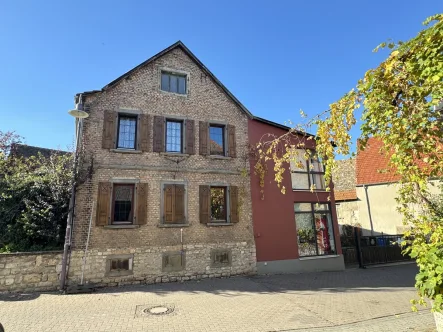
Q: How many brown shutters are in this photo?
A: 12